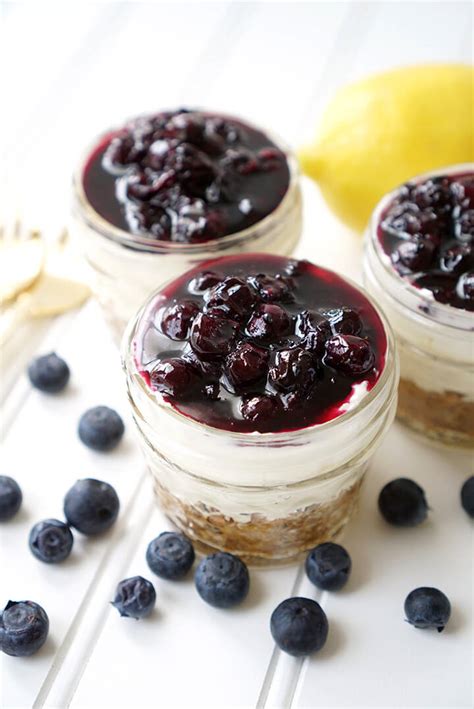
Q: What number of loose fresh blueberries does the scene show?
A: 14